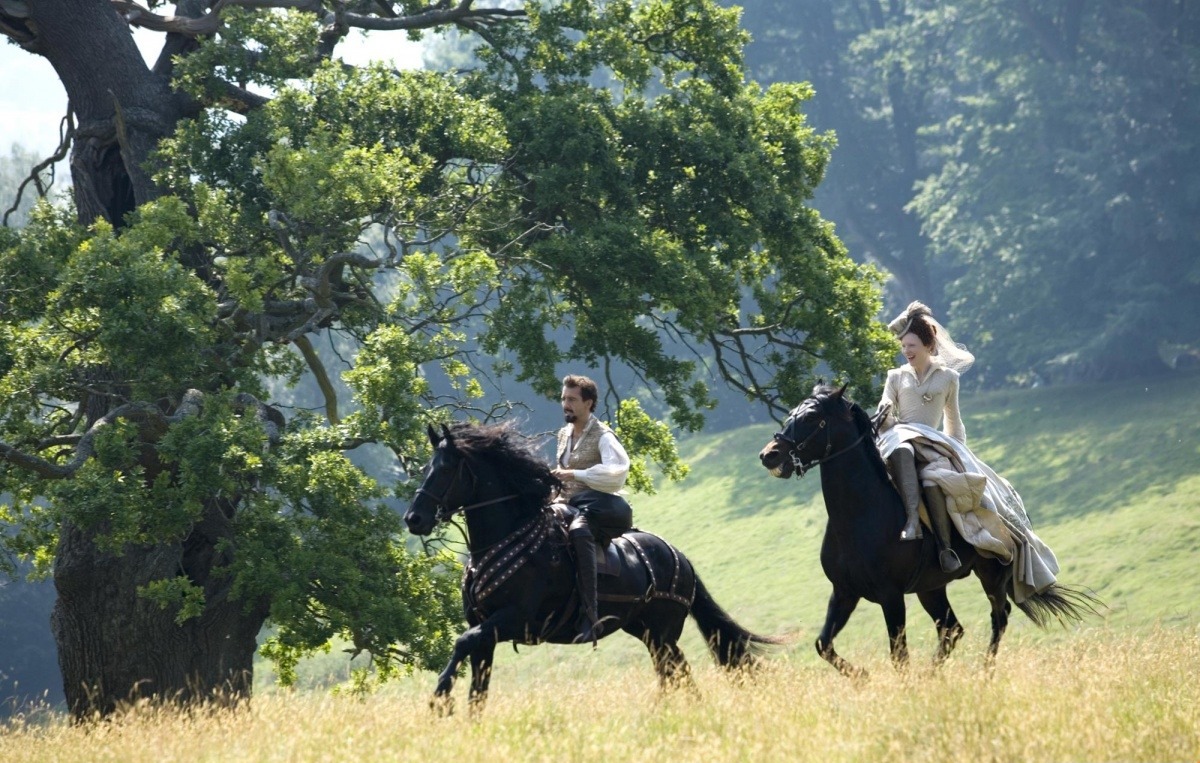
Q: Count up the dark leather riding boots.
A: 3